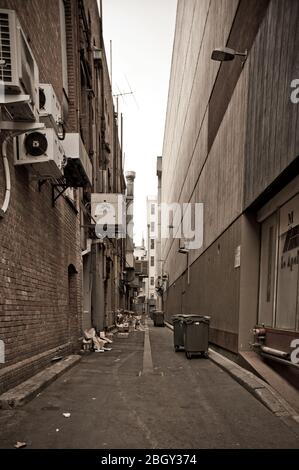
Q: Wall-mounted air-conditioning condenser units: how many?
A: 5